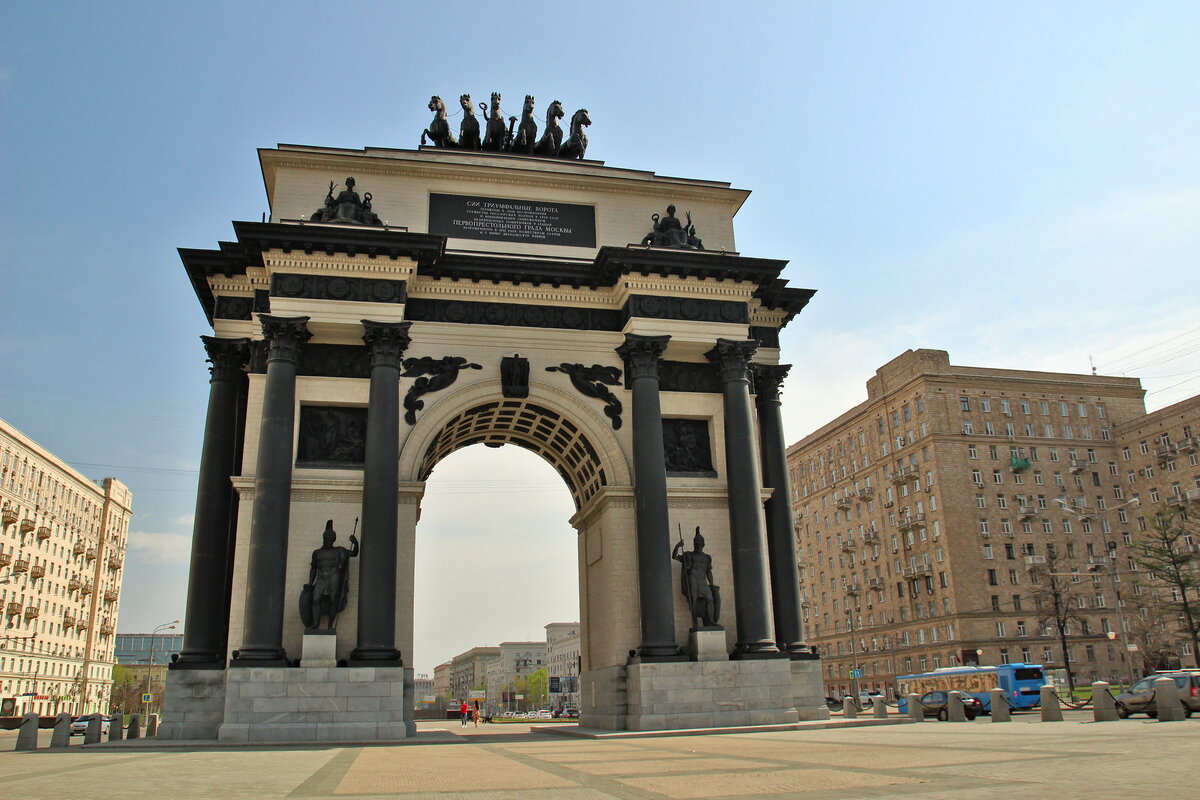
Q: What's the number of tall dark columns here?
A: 6